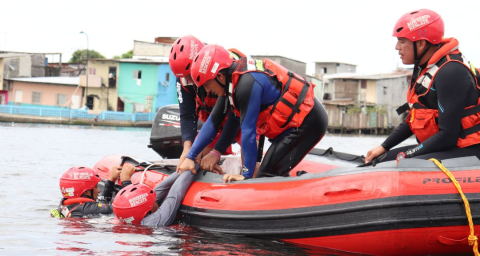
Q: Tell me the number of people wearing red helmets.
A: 5